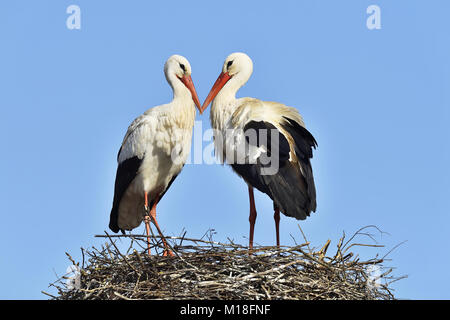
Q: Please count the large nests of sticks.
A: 1